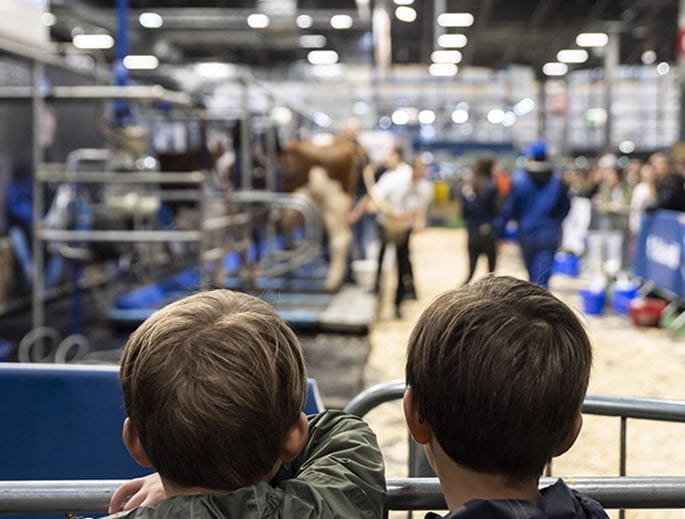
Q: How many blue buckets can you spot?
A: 3